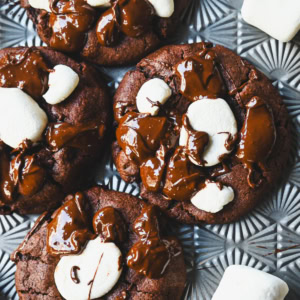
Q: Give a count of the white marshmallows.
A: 11